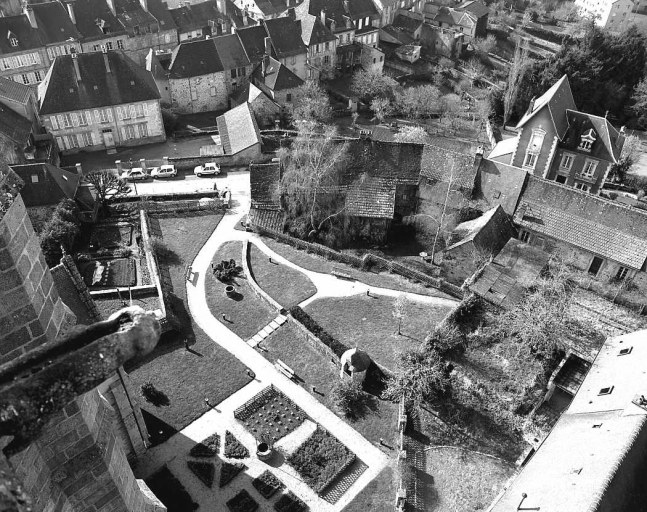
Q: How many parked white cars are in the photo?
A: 3